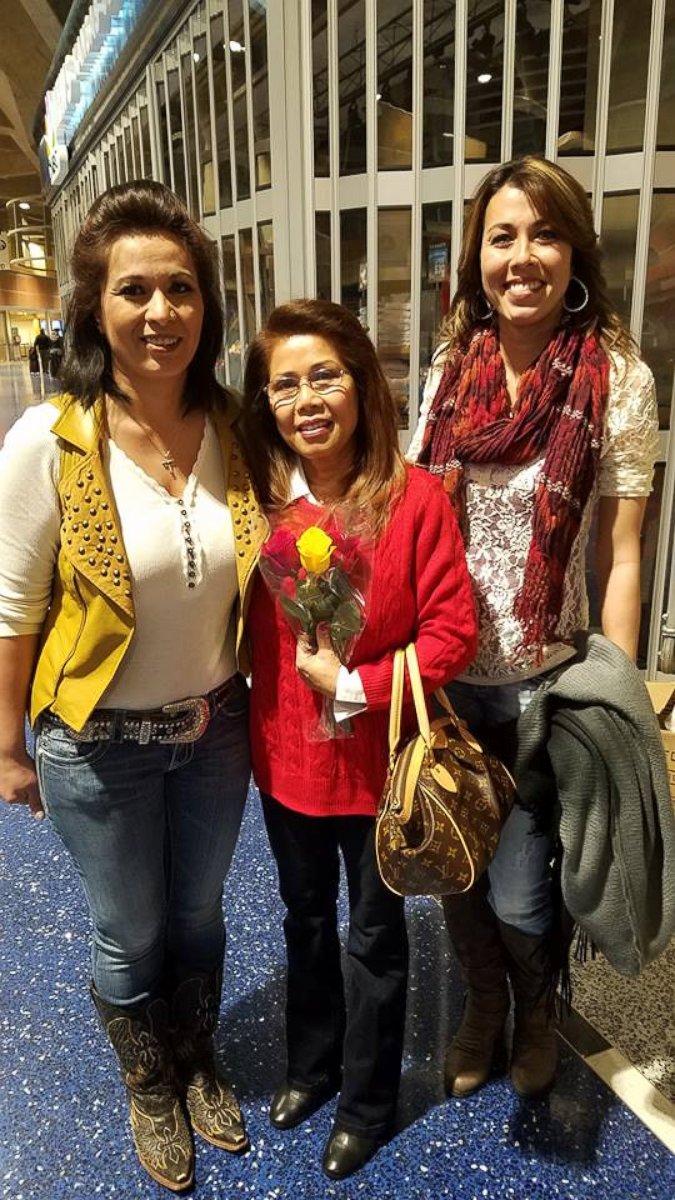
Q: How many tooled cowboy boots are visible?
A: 2